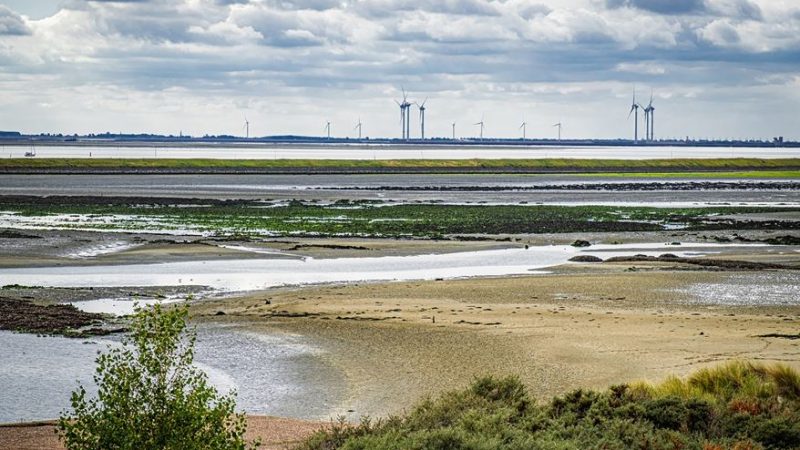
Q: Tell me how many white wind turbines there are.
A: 13